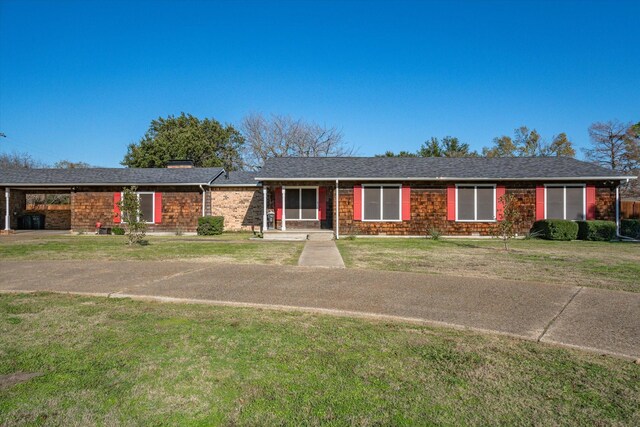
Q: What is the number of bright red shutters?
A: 10